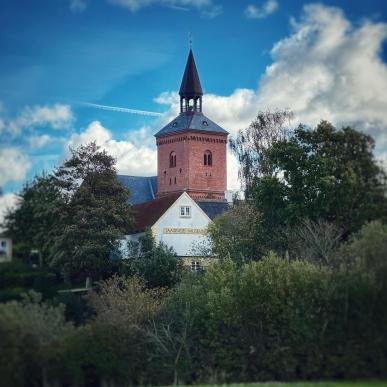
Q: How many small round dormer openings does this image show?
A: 2